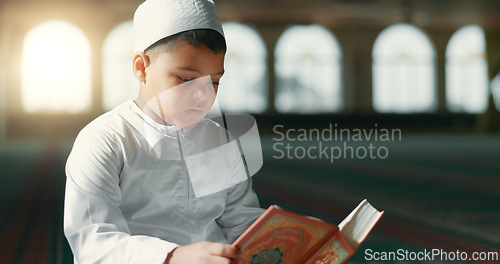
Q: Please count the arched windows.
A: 6